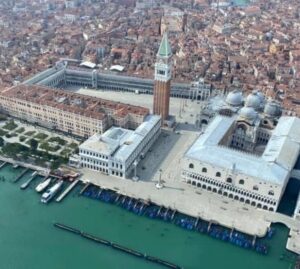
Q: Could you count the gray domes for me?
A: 5